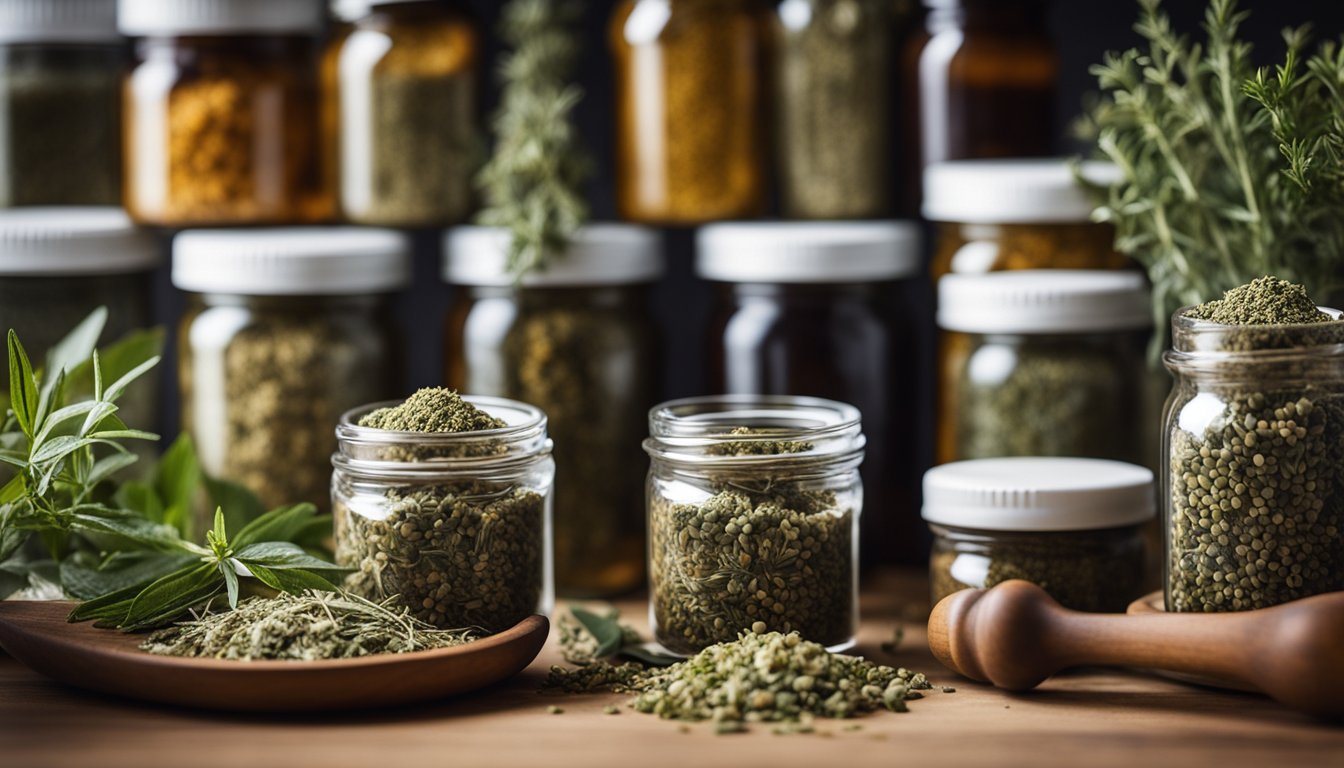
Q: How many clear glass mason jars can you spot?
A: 3